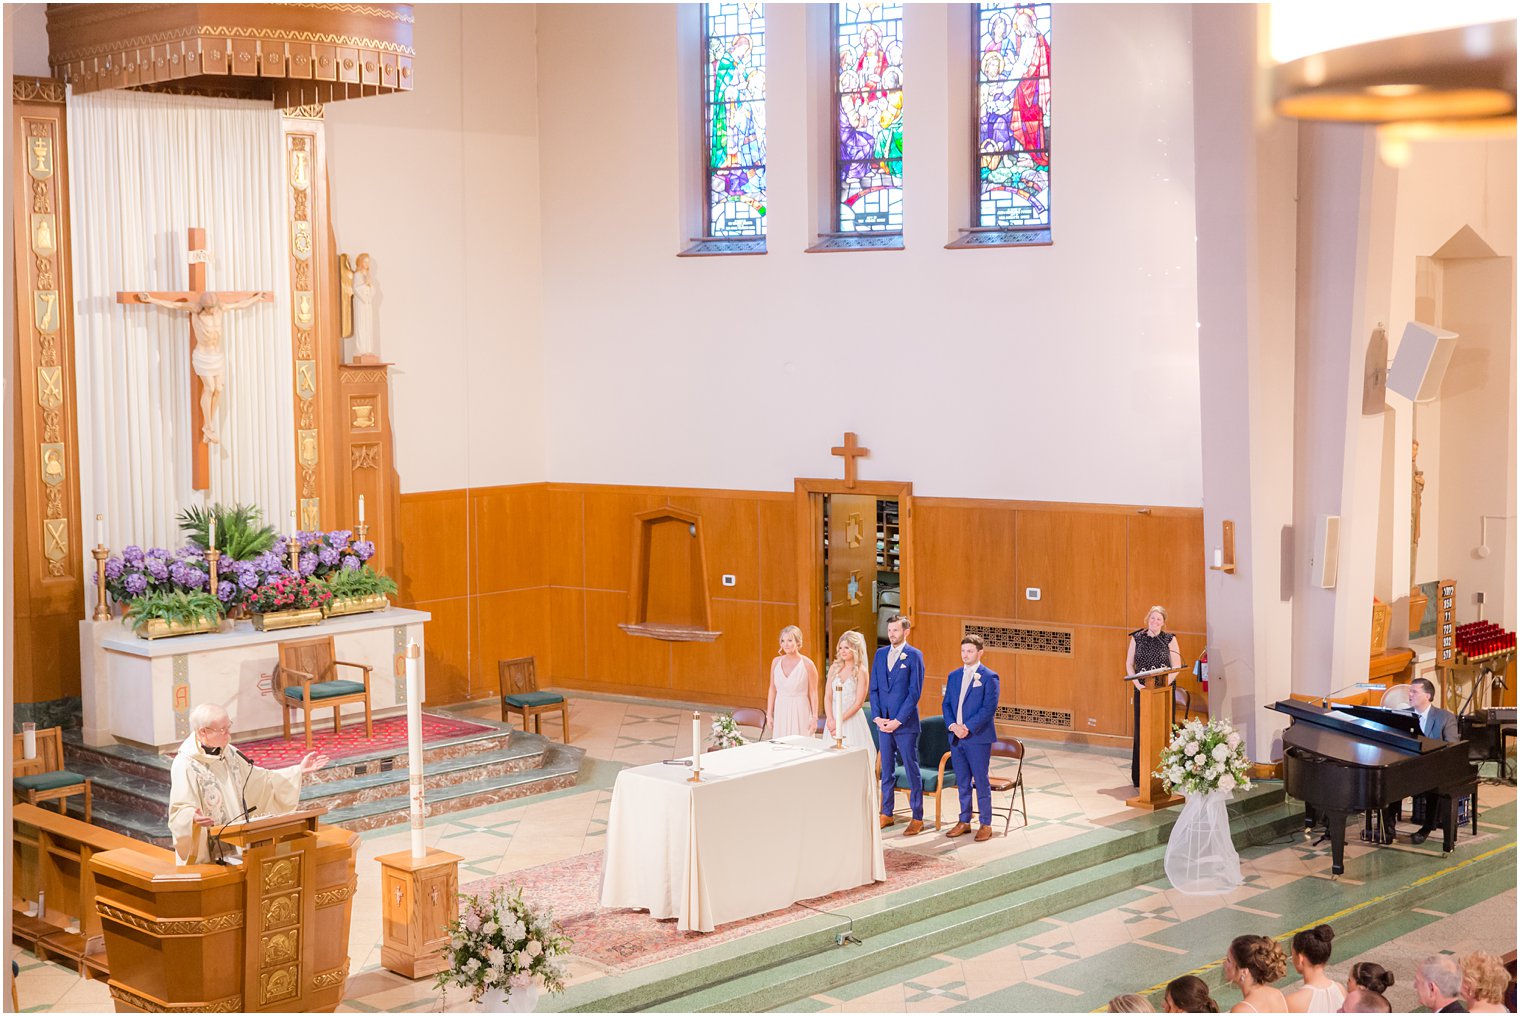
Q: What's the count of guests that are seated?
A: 8